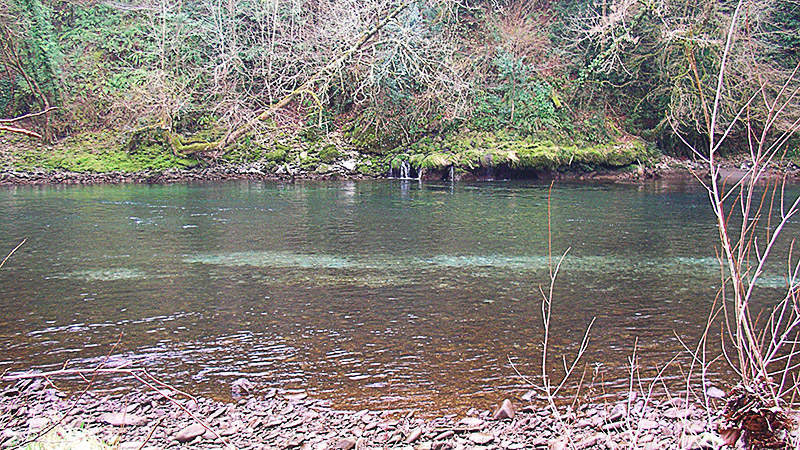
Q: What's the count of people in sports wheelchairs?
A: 0